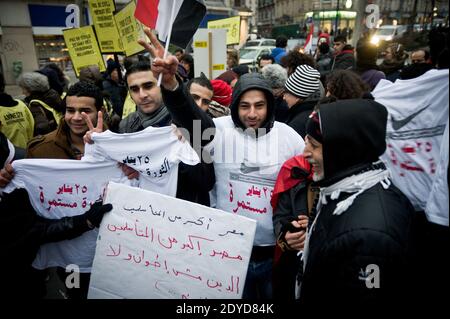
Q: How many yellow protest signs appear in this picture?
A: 4